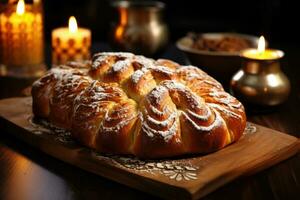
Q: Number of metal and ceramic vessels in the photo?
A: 3